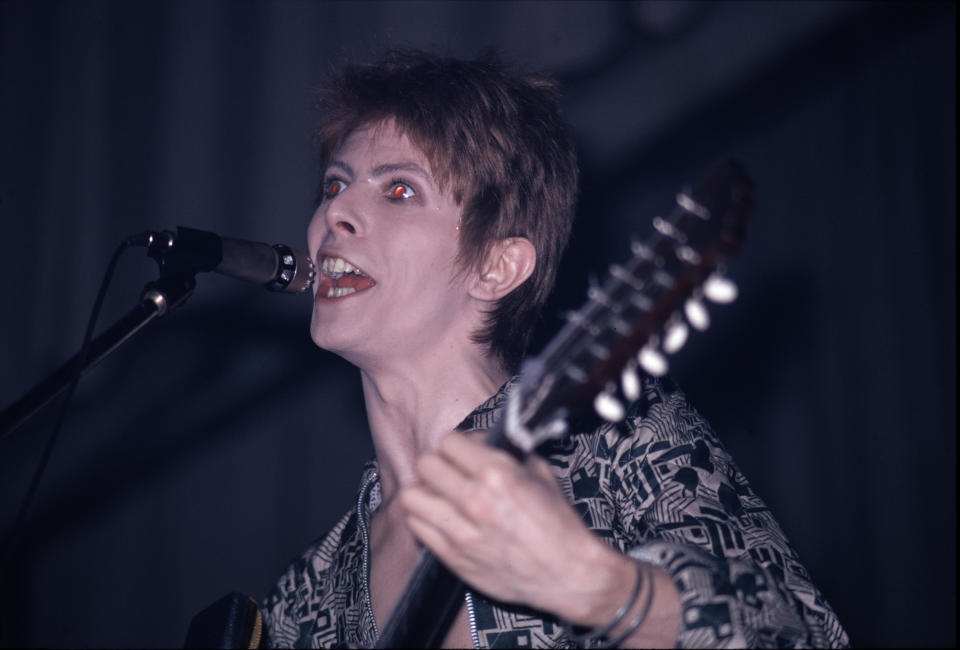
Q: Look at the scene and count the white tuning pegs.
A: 6